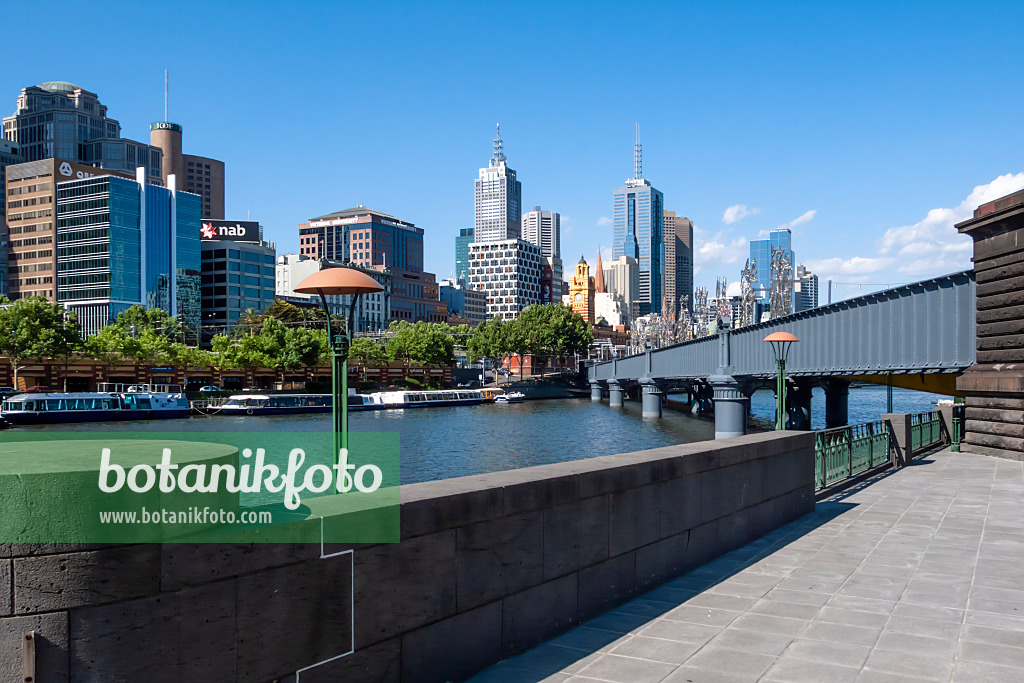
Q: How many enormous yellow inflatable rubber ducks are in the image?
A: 0